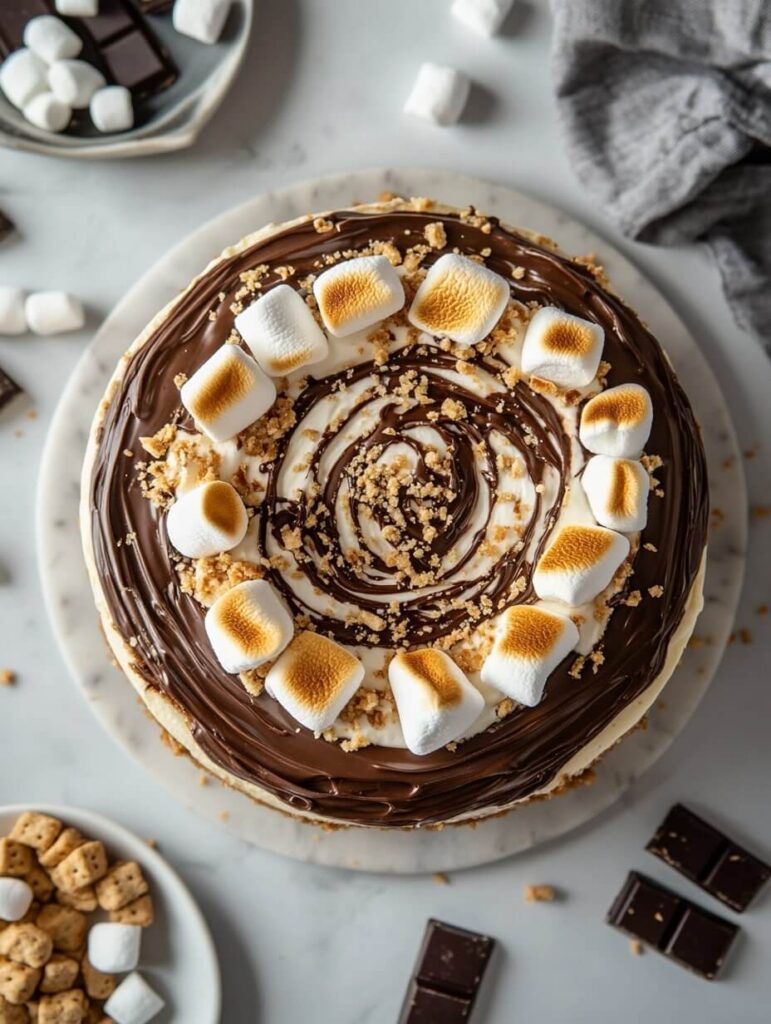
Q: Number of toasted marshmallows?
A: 13